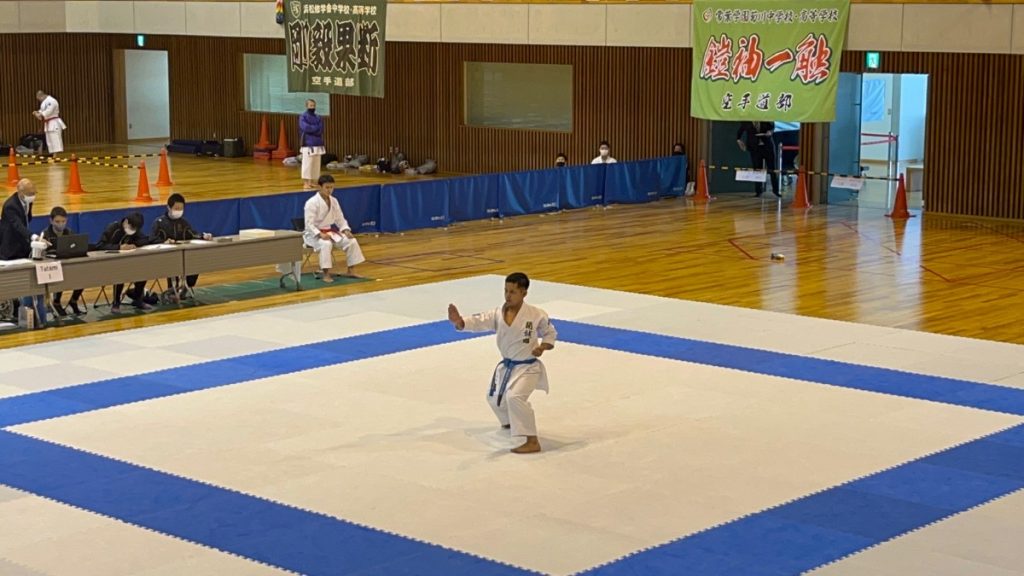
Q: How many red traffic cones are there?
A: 9